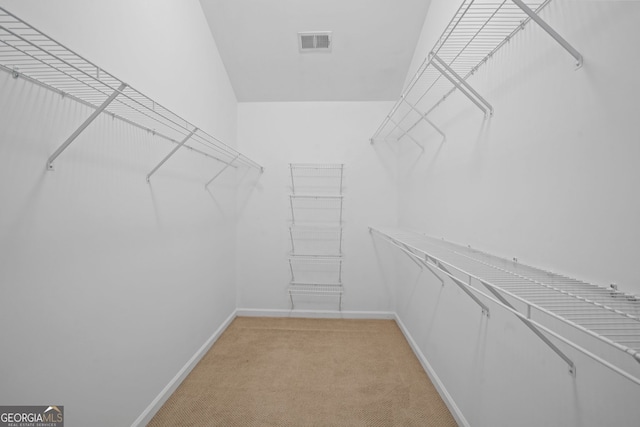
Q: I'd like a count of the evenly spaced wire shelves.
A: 5